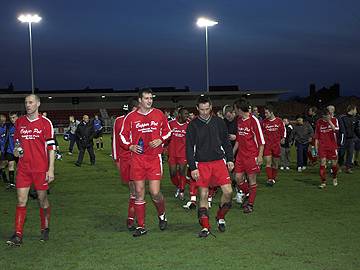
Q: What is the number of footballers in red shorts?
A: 8